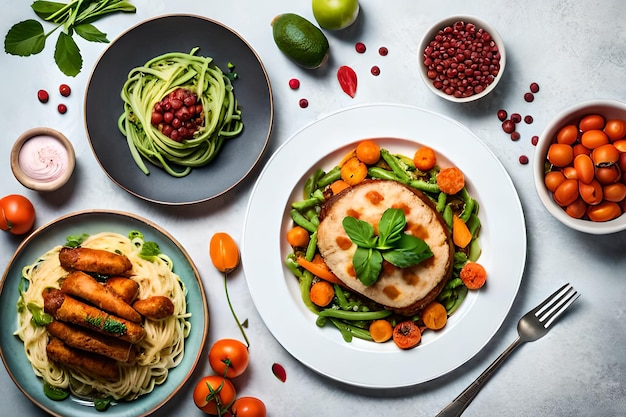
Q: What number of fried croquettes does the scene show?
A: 7